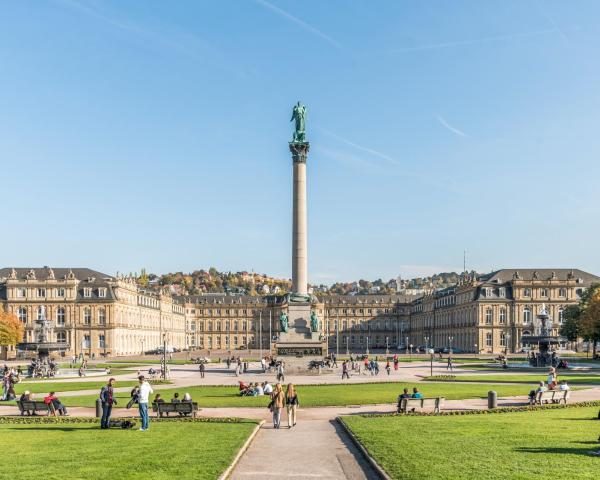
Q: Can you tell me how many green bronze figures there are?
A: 3